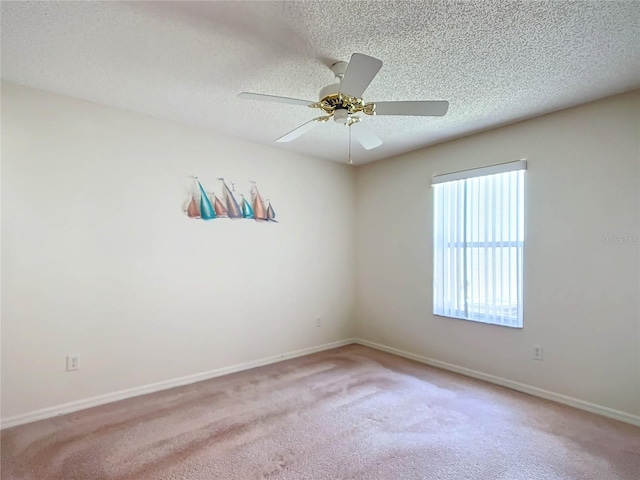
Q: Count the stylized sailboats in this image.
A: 7